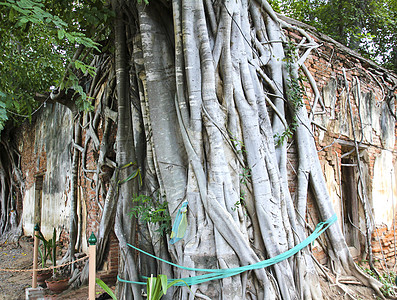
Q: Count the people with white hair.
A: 0